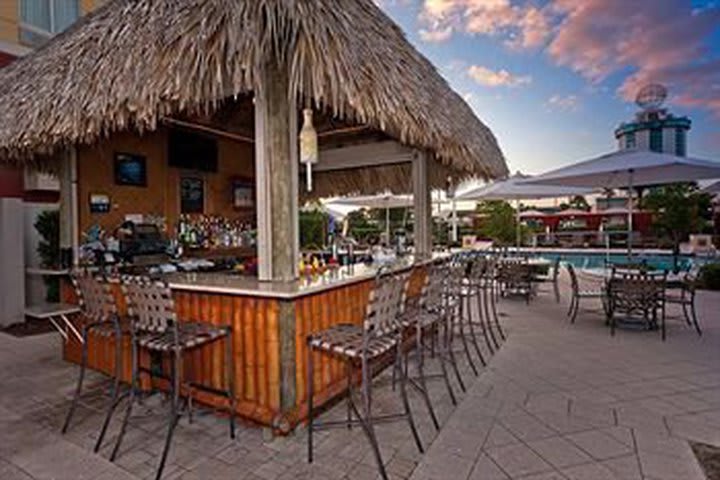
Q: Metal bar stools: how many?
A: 7